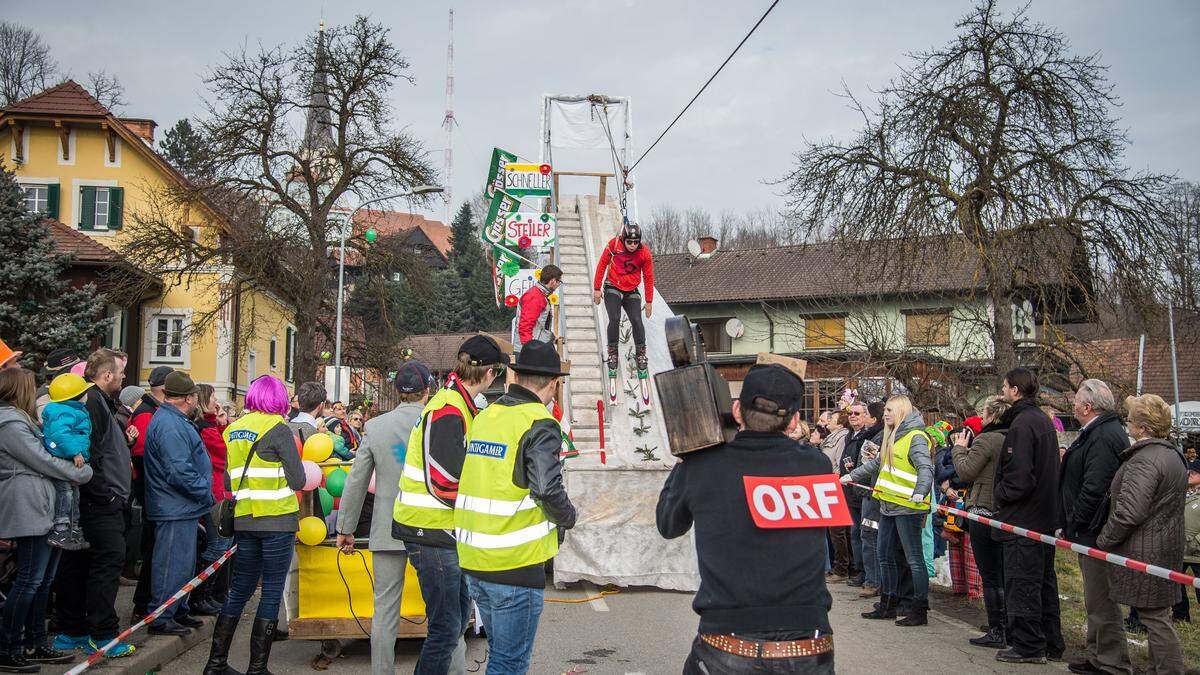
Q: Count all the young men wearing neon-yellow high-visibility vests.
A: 2